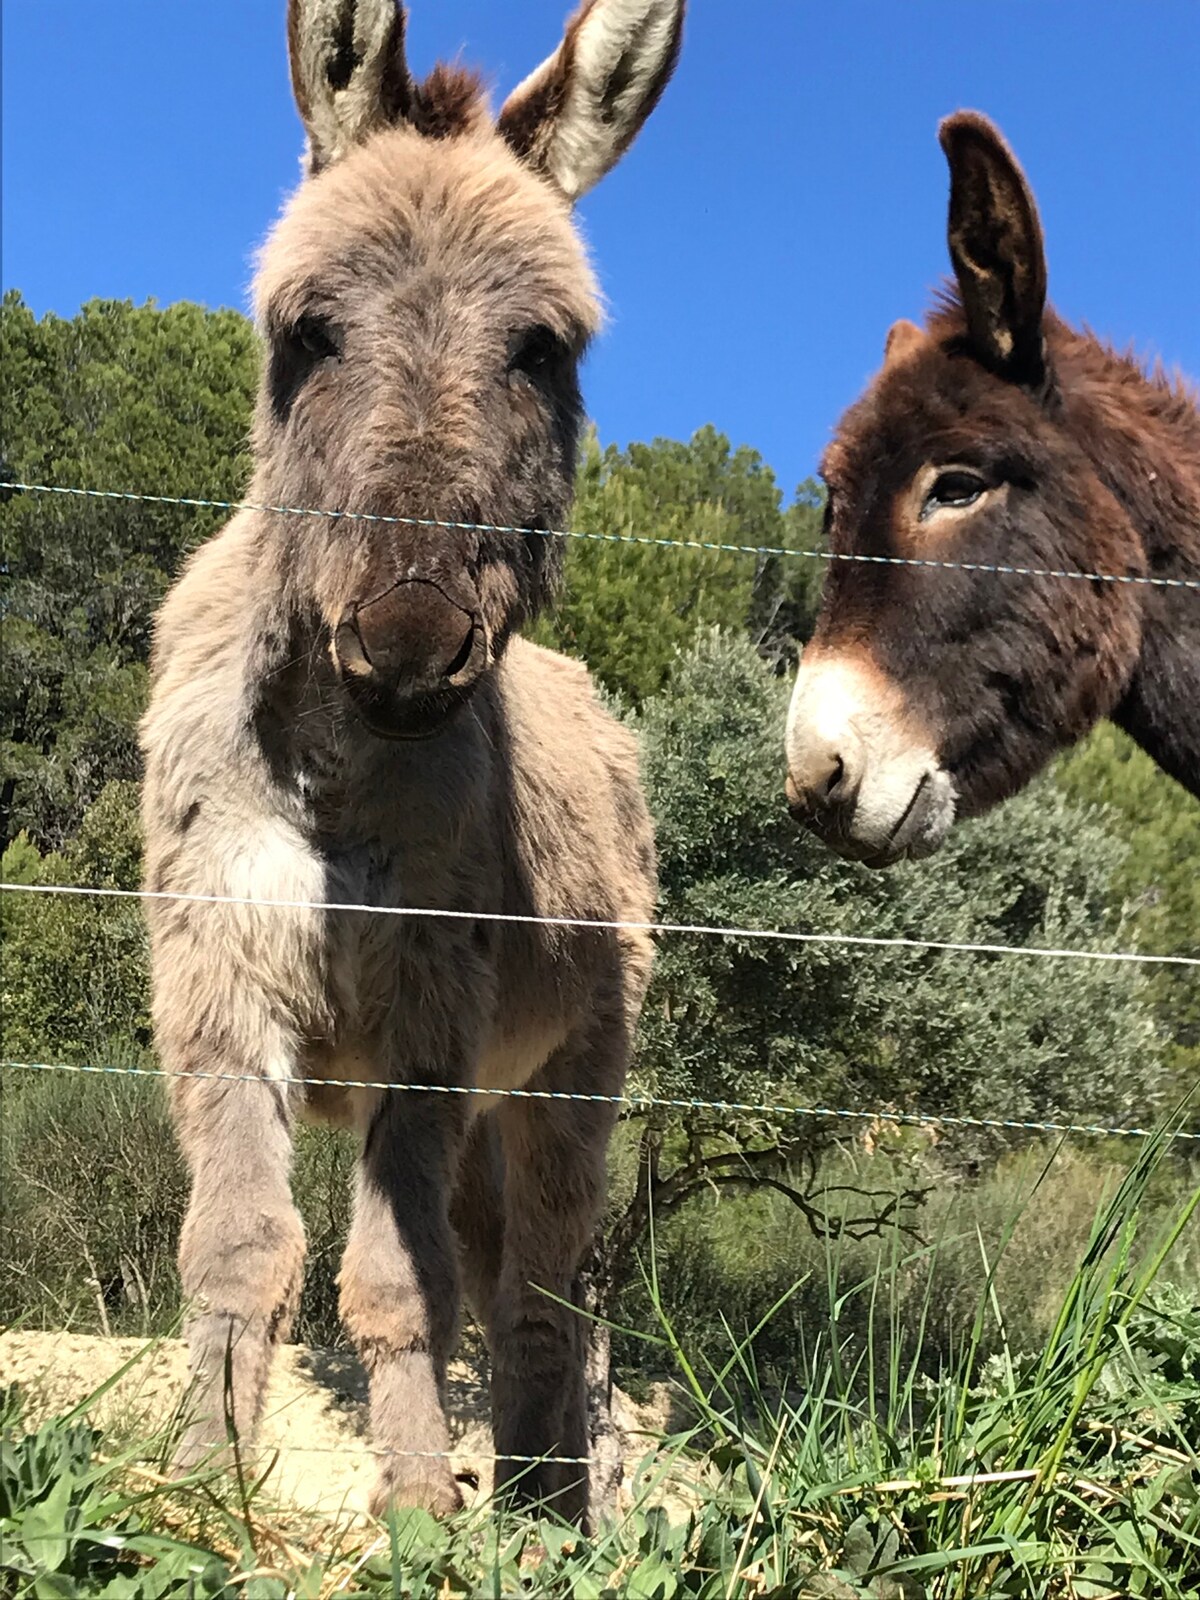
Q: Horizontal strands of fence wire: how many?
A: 4